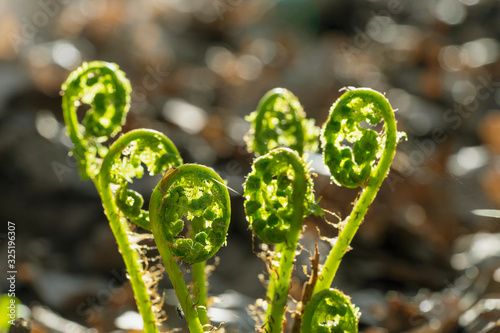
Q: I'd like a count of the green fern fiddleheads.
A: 7